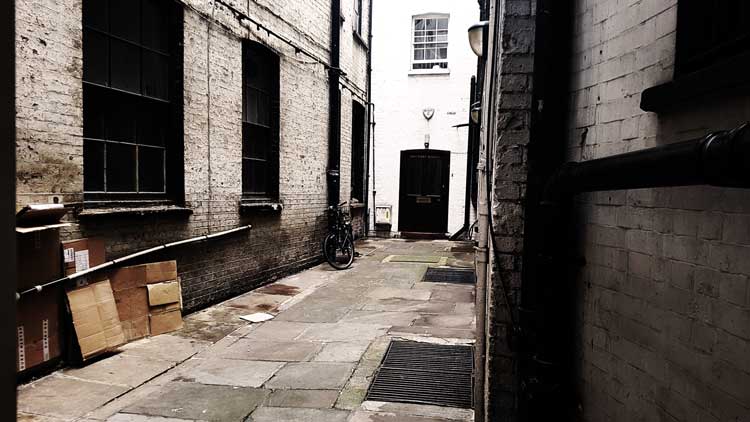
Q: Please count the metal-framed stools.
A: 0